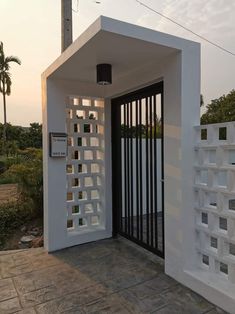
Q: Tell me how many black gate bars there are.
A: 8